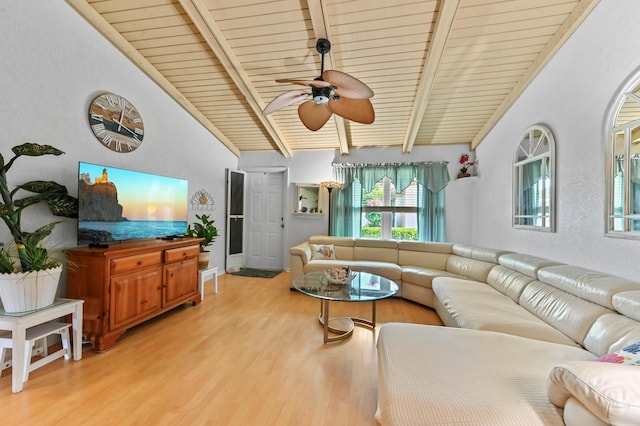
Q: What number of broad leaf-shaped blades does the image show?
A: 5